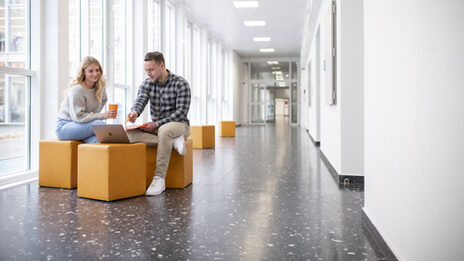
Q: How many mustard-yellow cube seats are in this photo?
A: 5